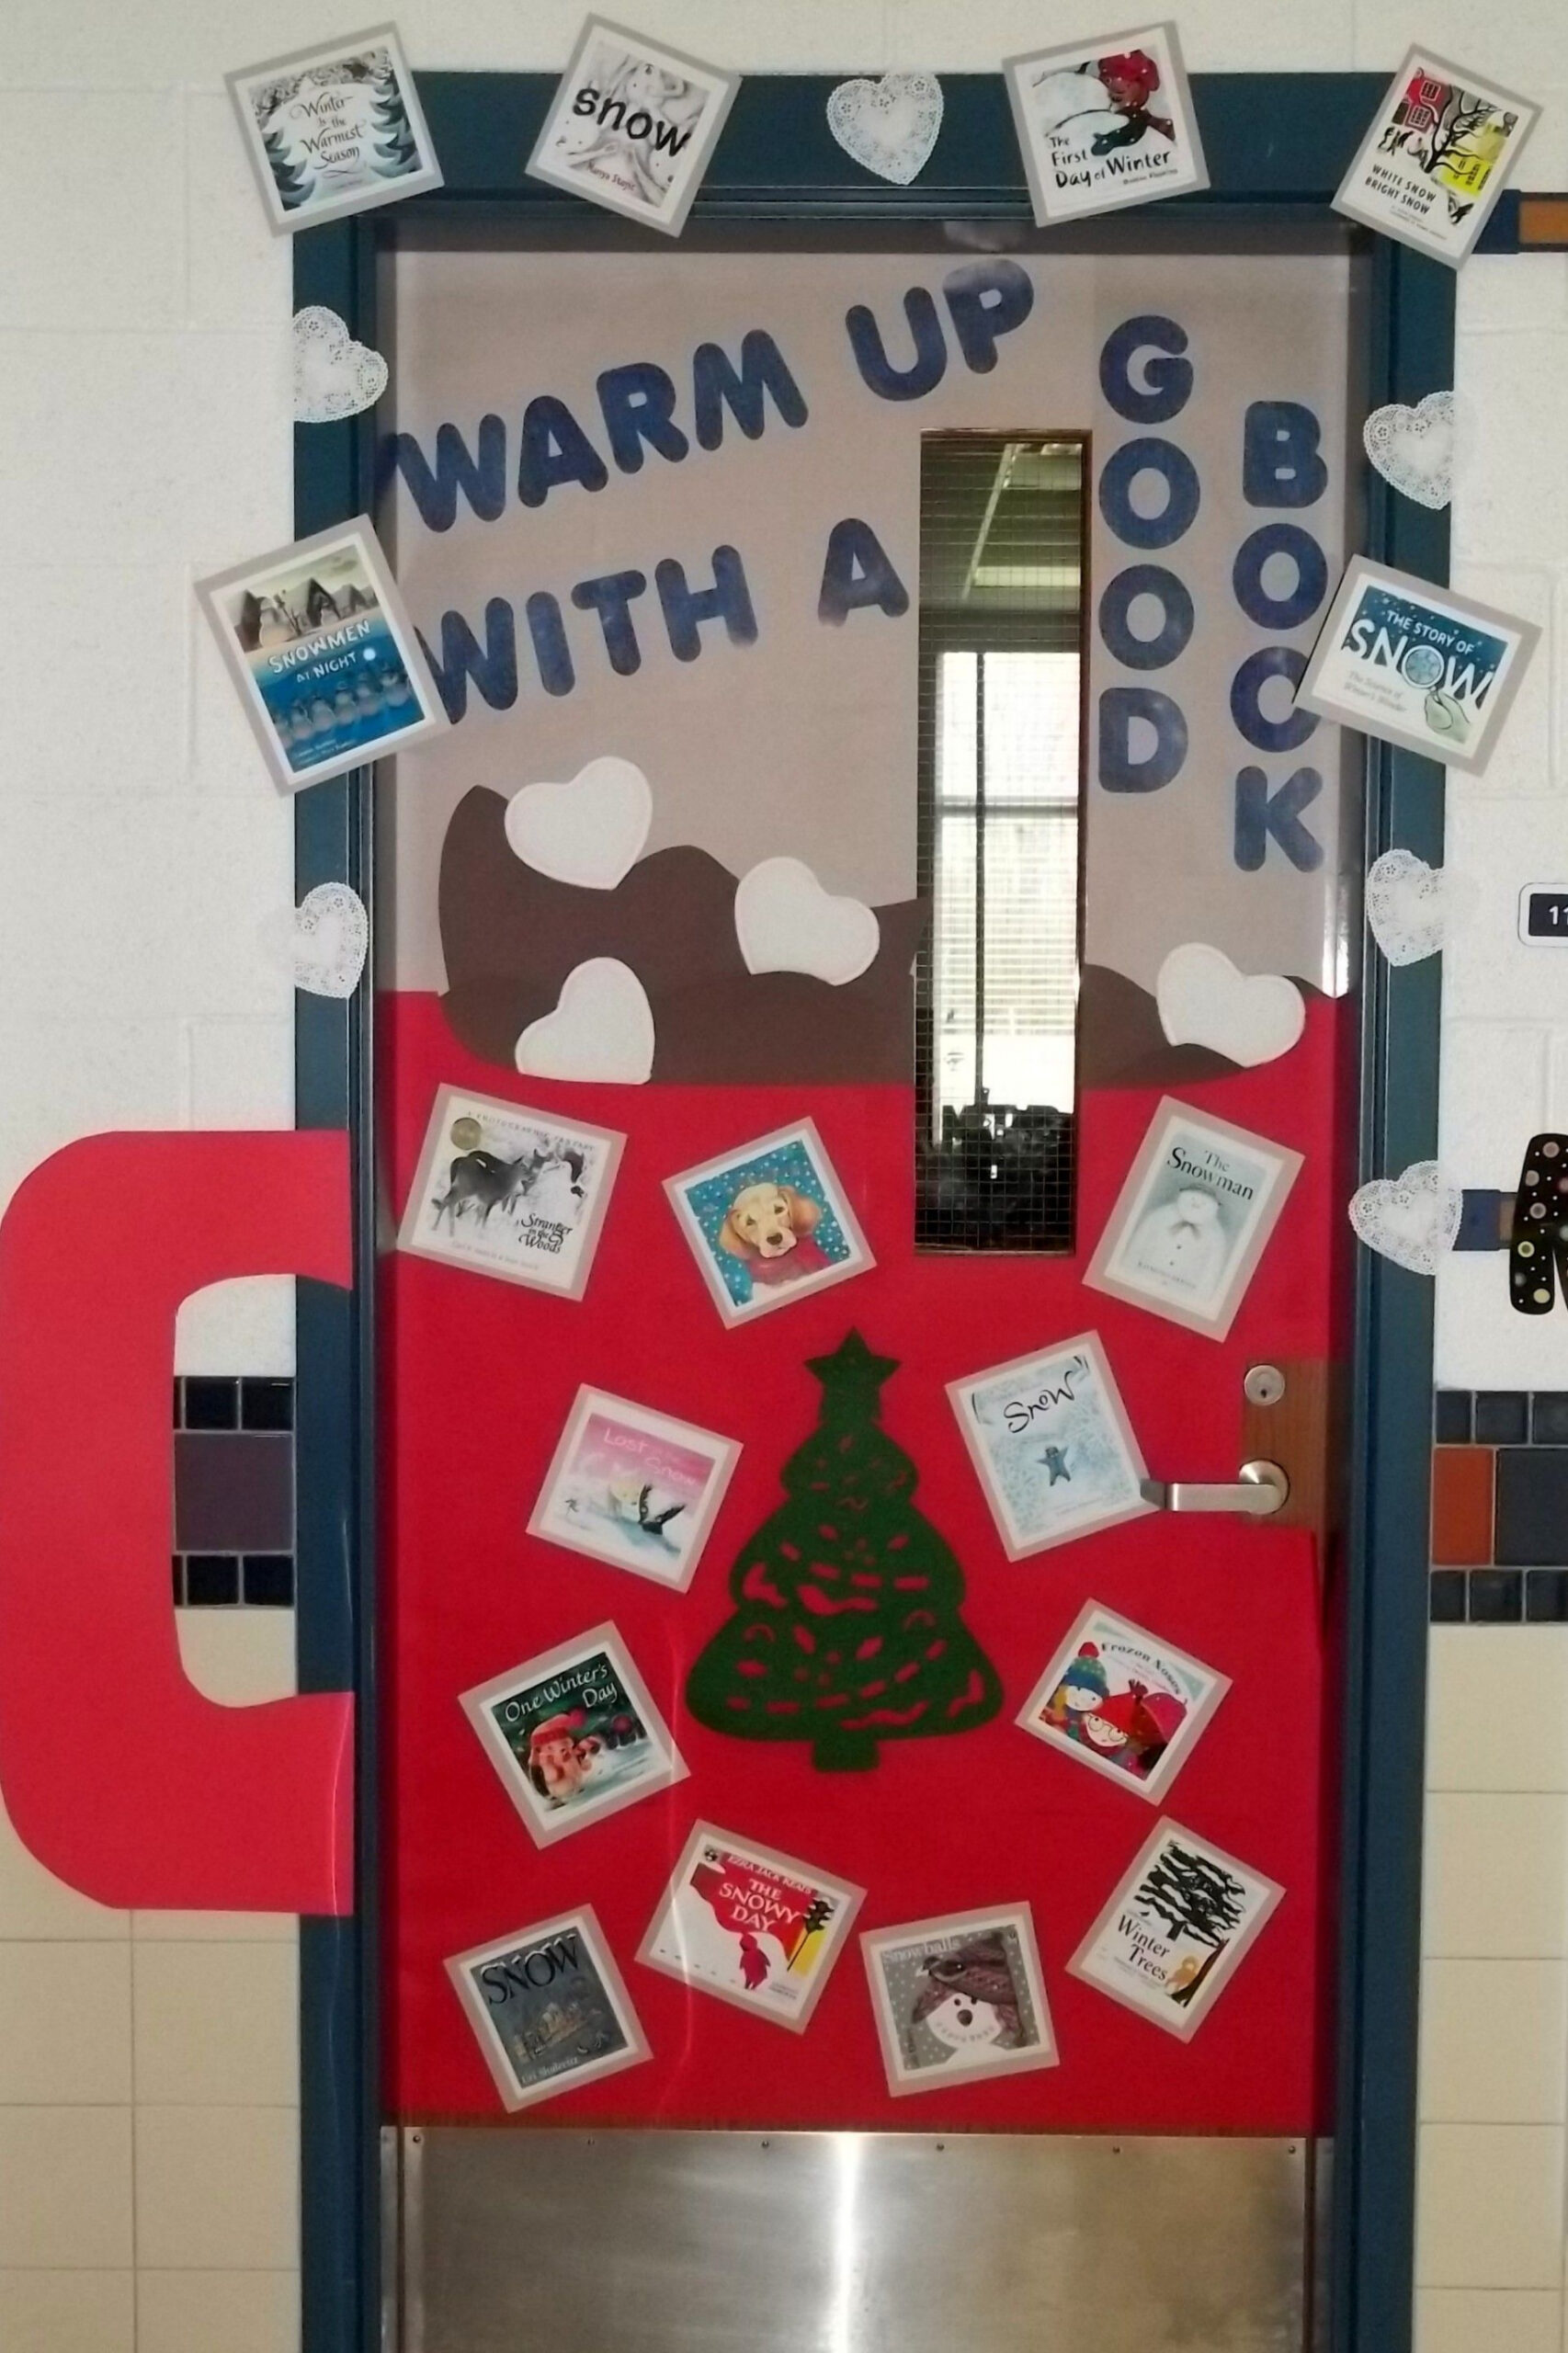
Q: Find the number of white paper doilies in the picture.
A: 6